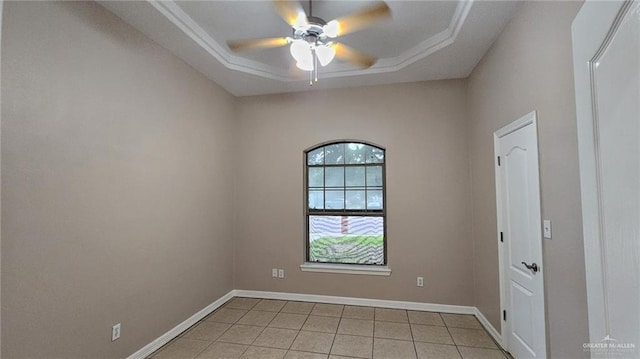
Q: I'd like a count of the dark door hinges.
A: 3